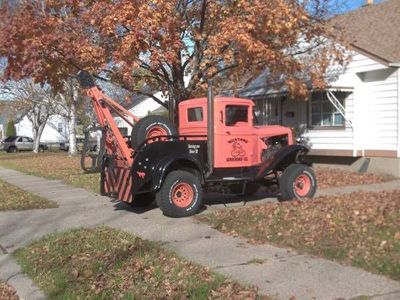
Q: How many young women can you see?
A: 0